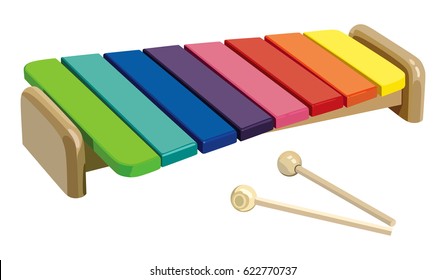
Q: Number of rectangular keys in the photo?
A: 8